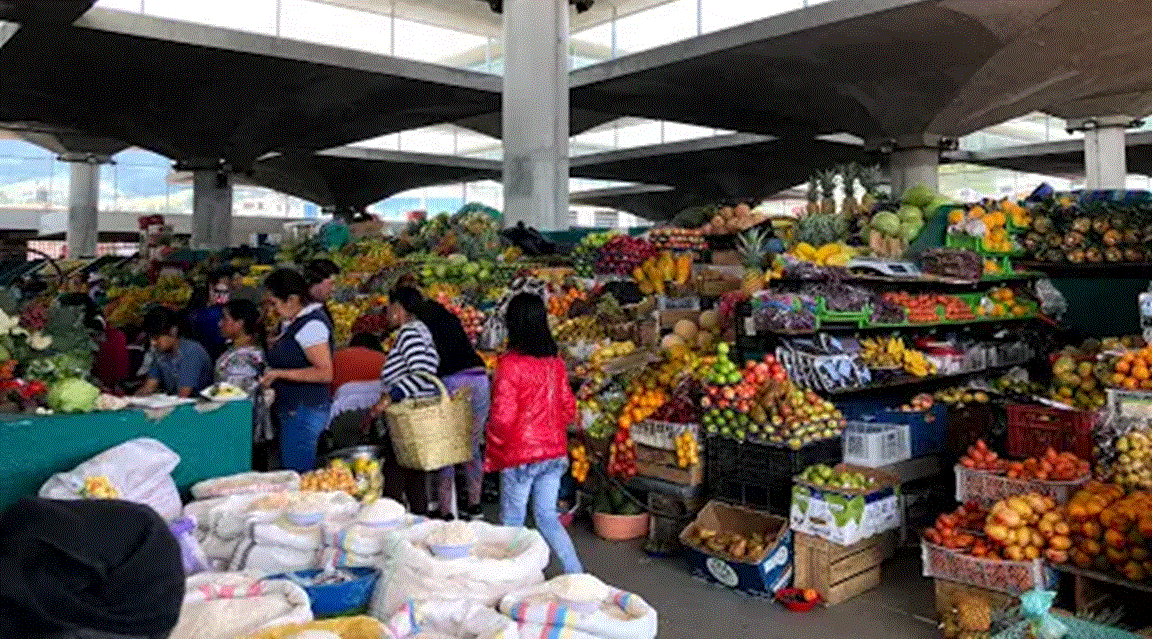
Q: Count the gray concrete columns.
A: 5